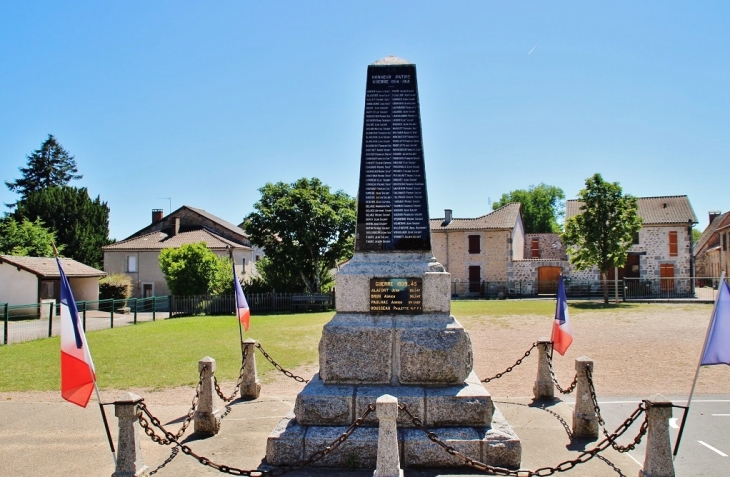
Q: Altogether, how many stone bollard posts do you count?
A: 7